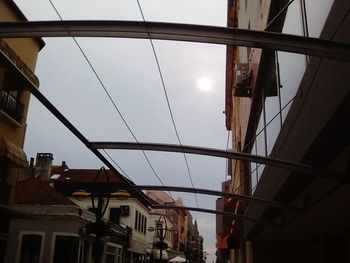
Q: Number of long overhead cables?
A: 2